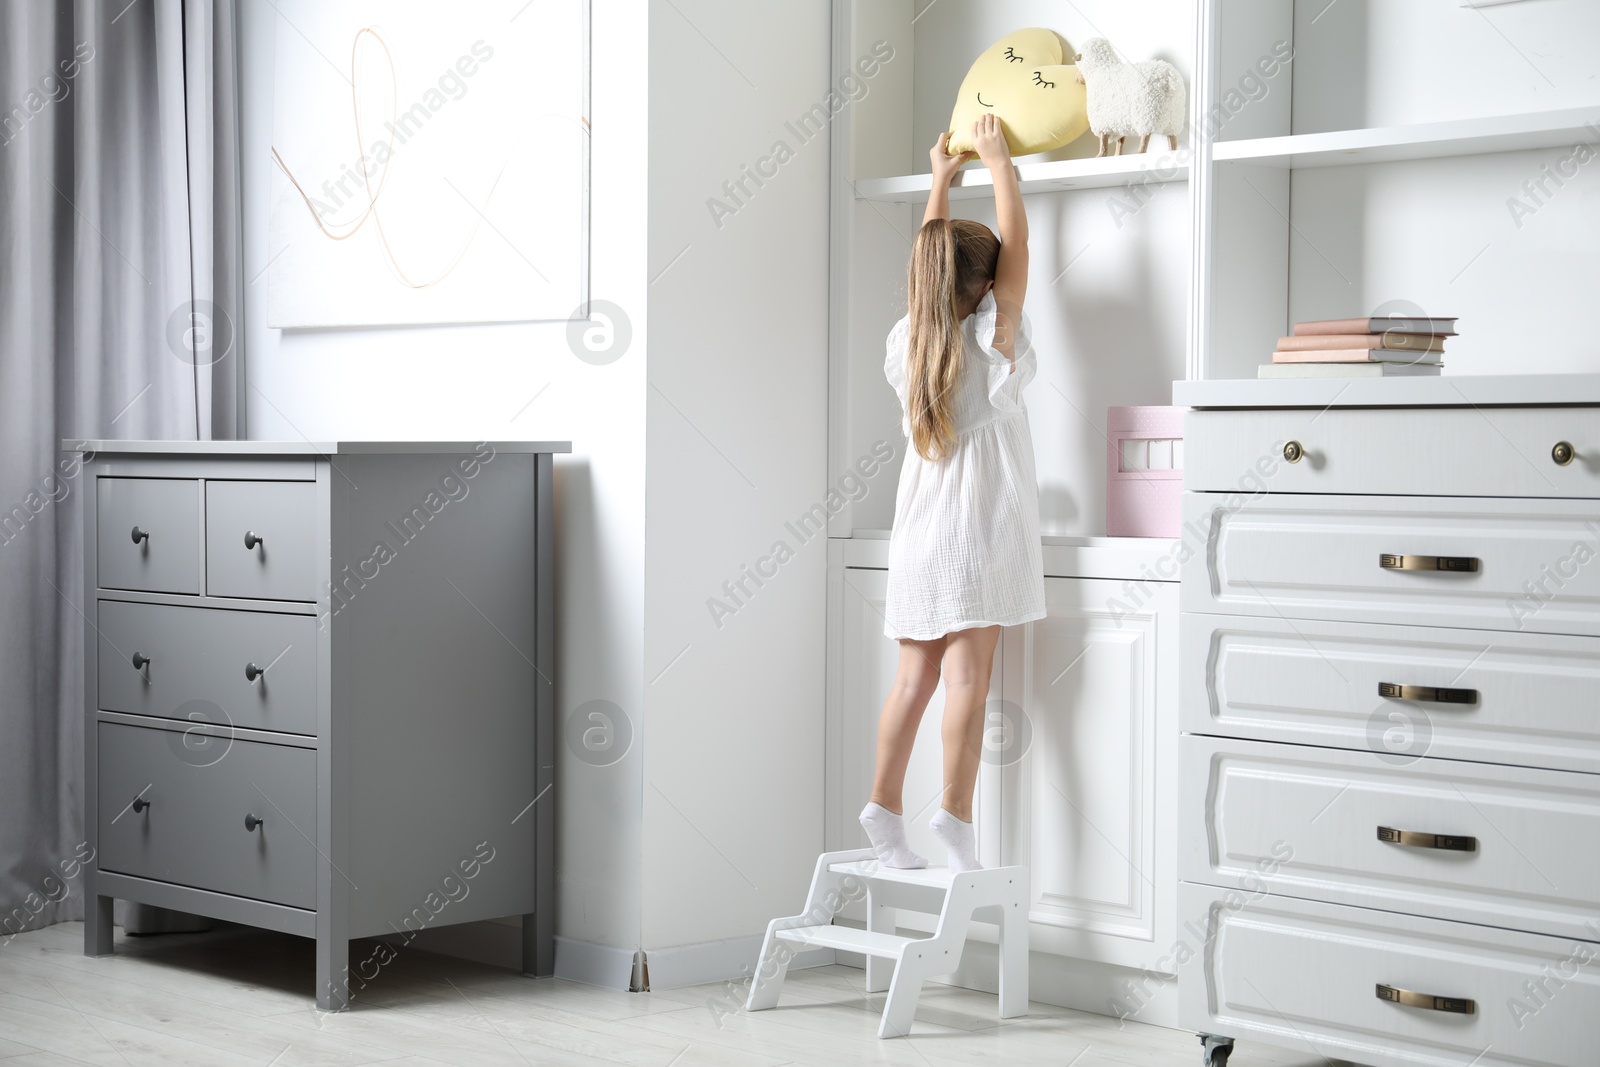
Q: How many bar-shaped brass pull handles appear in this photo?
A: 4